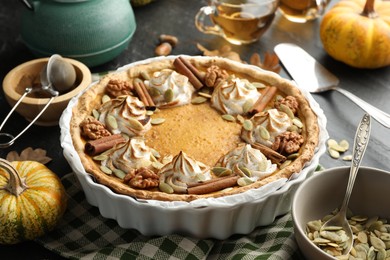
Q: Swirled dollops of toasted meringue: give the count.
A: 7